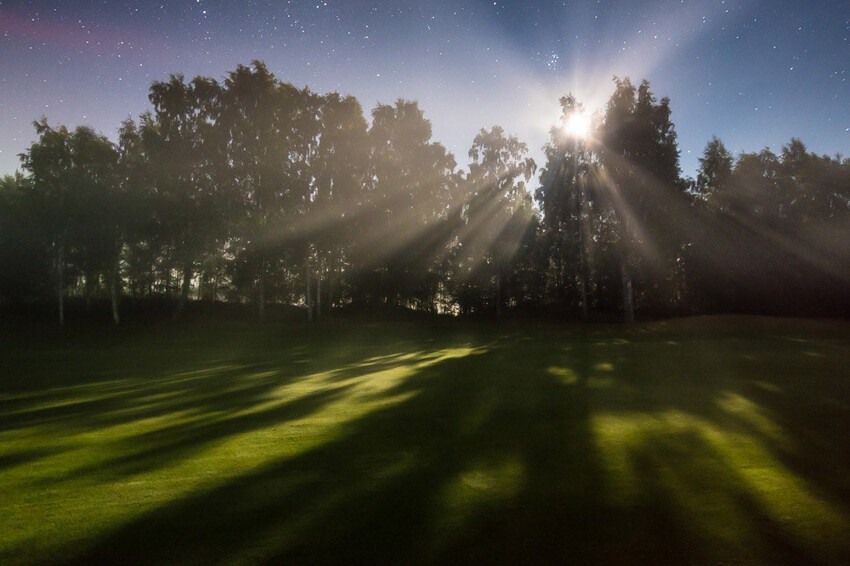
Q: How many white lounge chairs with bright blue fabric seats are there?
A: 0